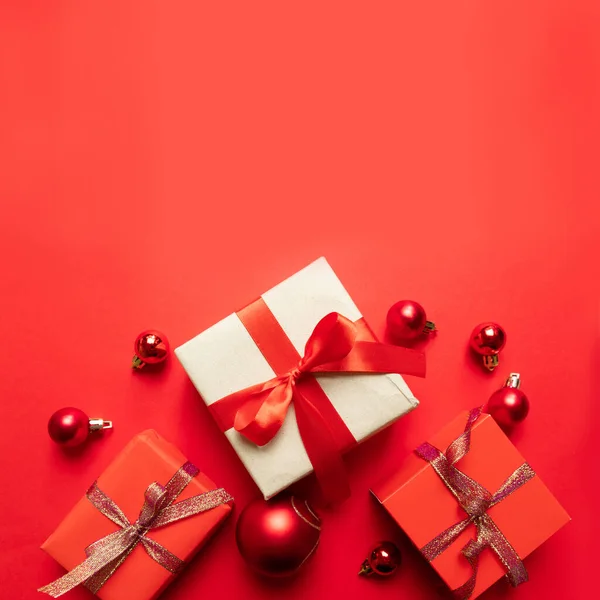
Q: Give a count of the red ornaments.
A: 7